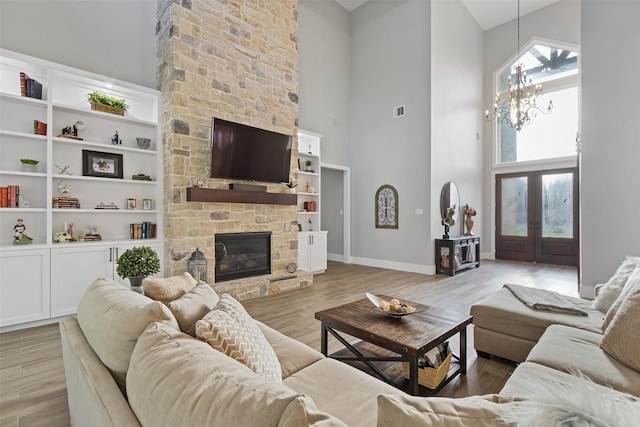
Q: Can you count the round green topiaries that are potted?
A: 1